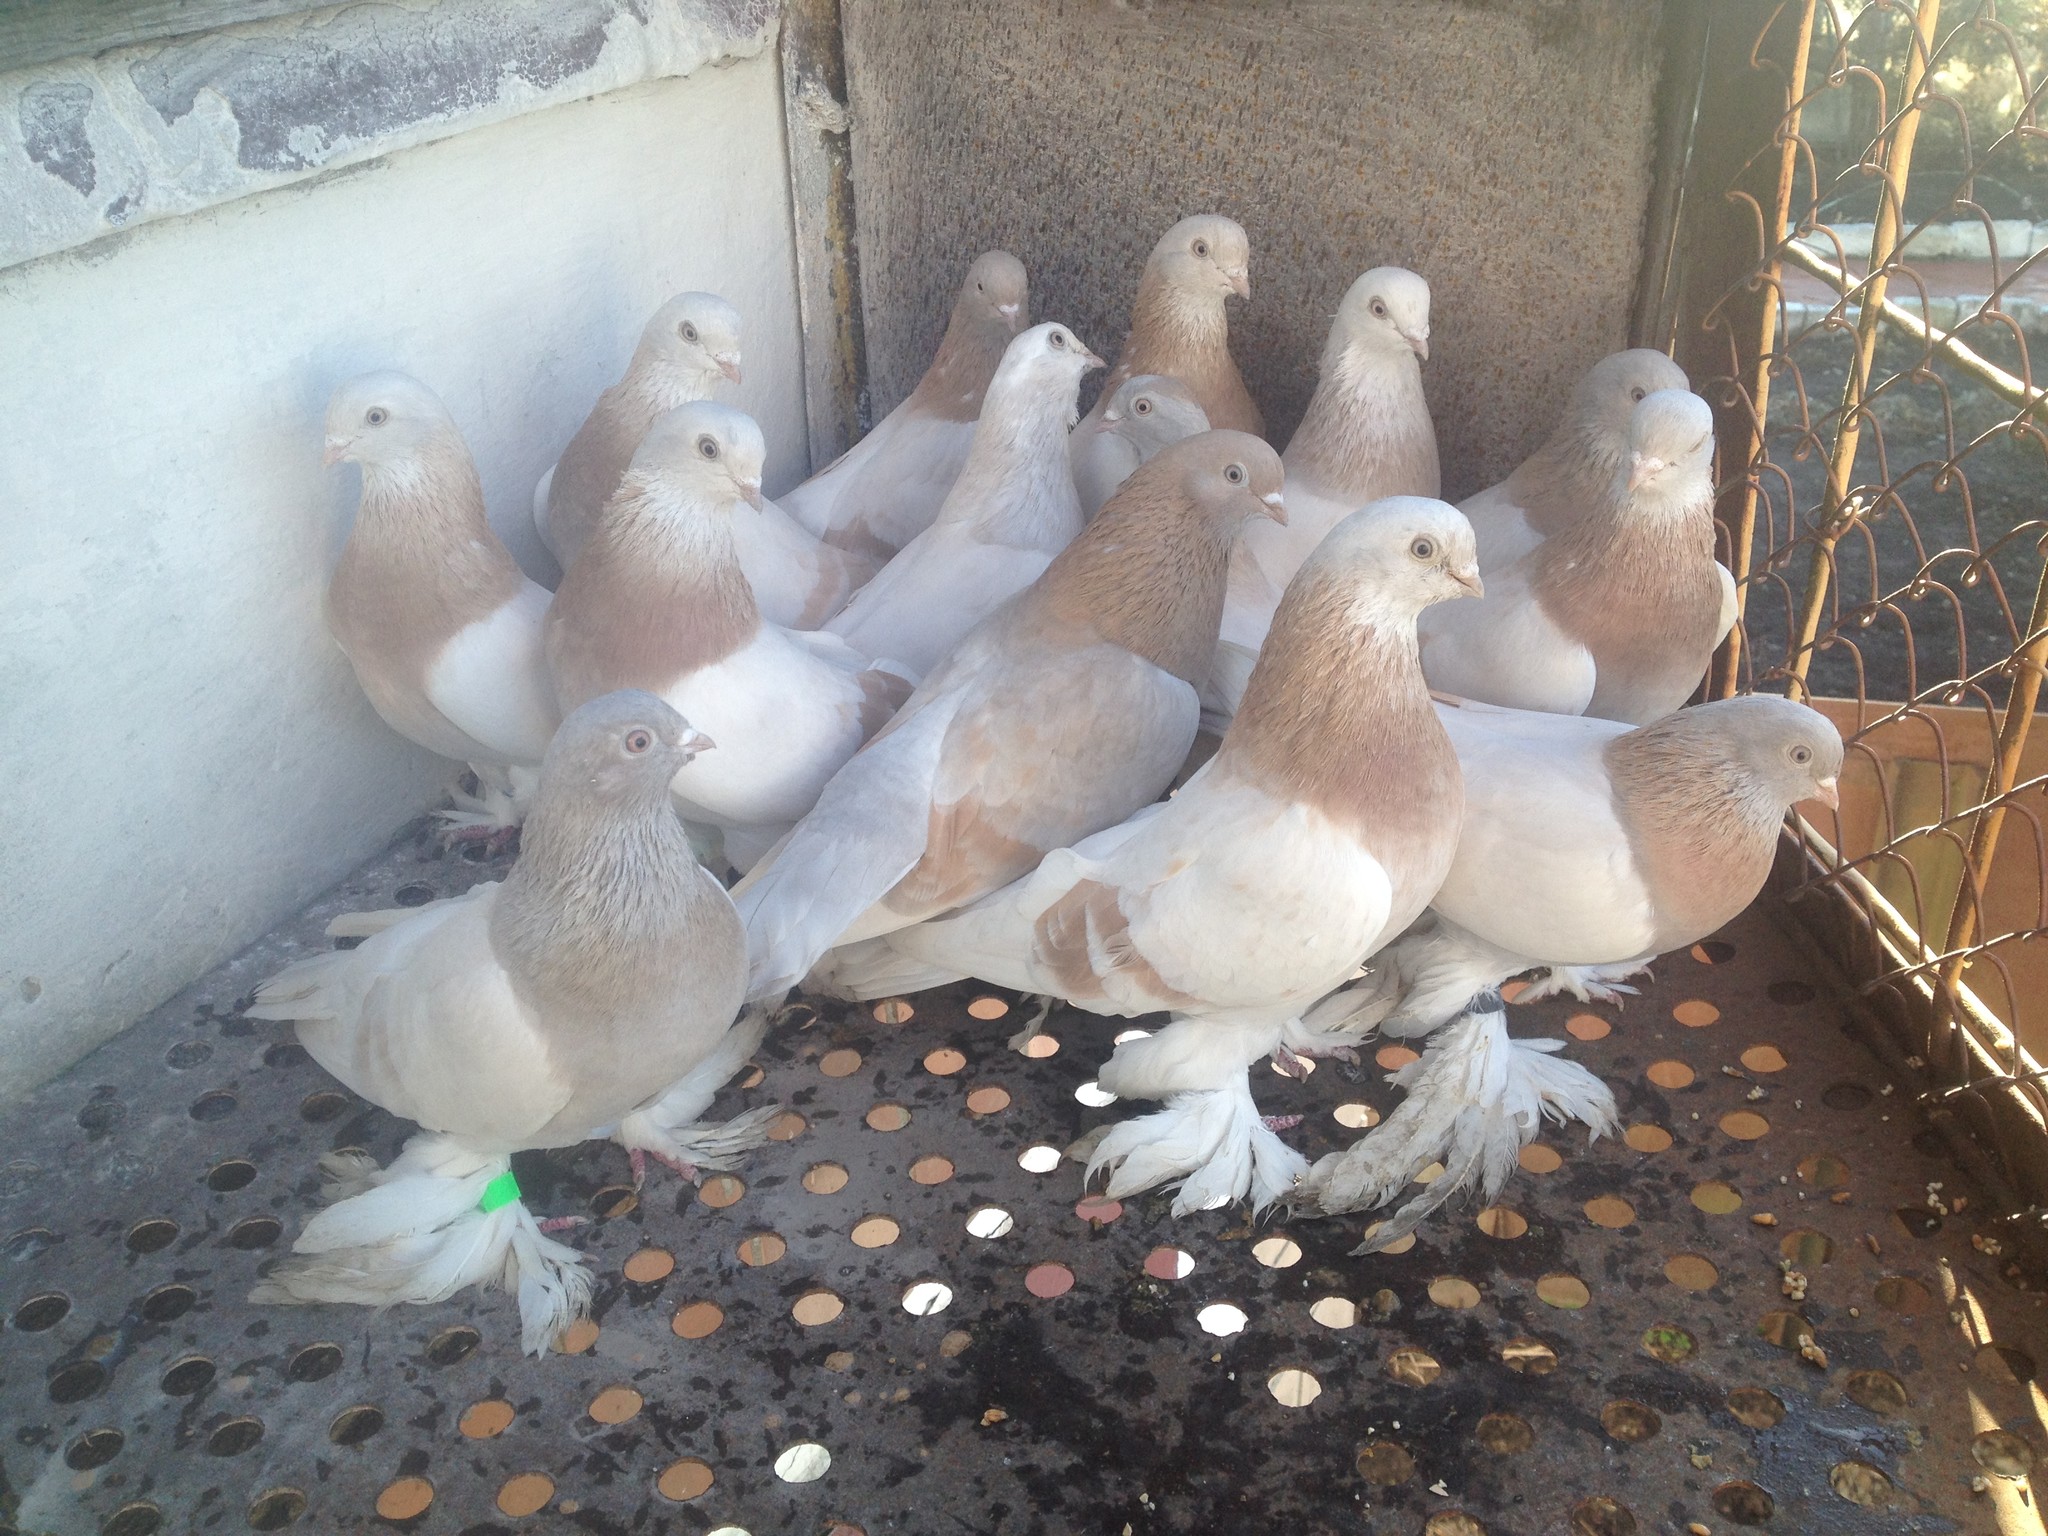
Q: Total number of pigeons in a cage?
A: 14